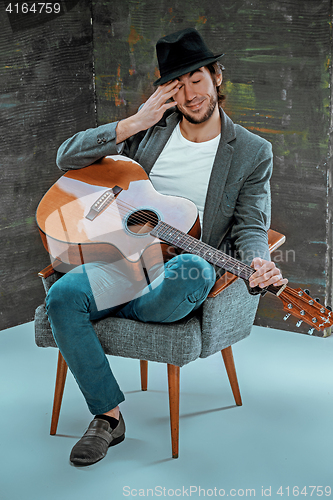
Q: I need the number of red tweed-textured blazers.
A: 0